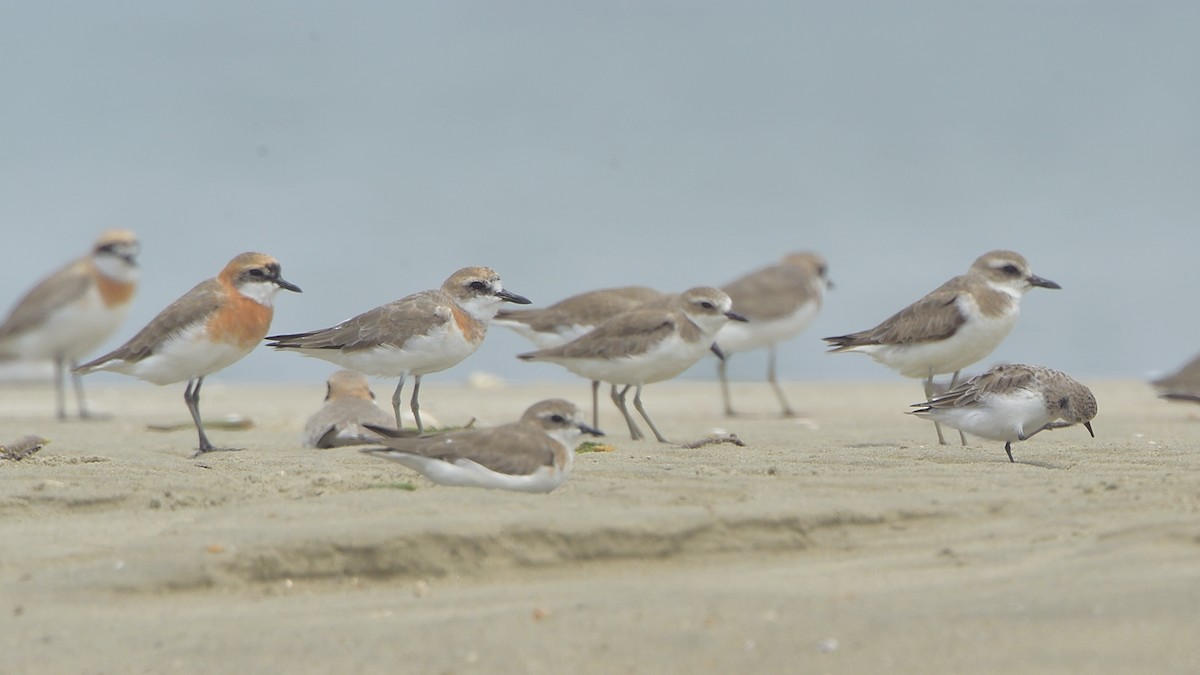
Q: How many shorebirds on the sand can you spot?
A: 11